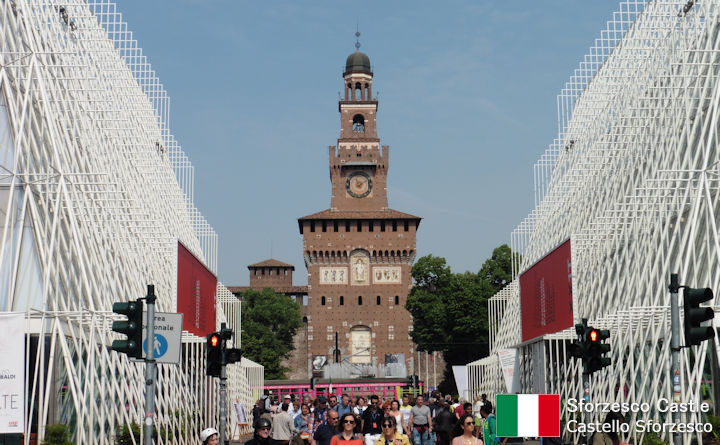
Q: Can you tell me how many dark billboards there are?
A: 2